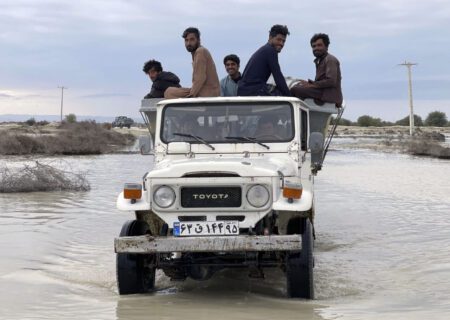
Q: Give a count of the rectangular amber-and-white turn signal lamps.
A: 2